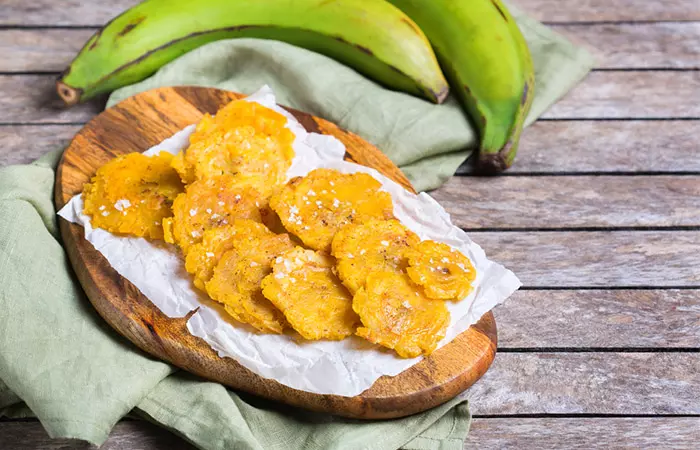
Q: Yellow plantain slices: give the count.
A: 11